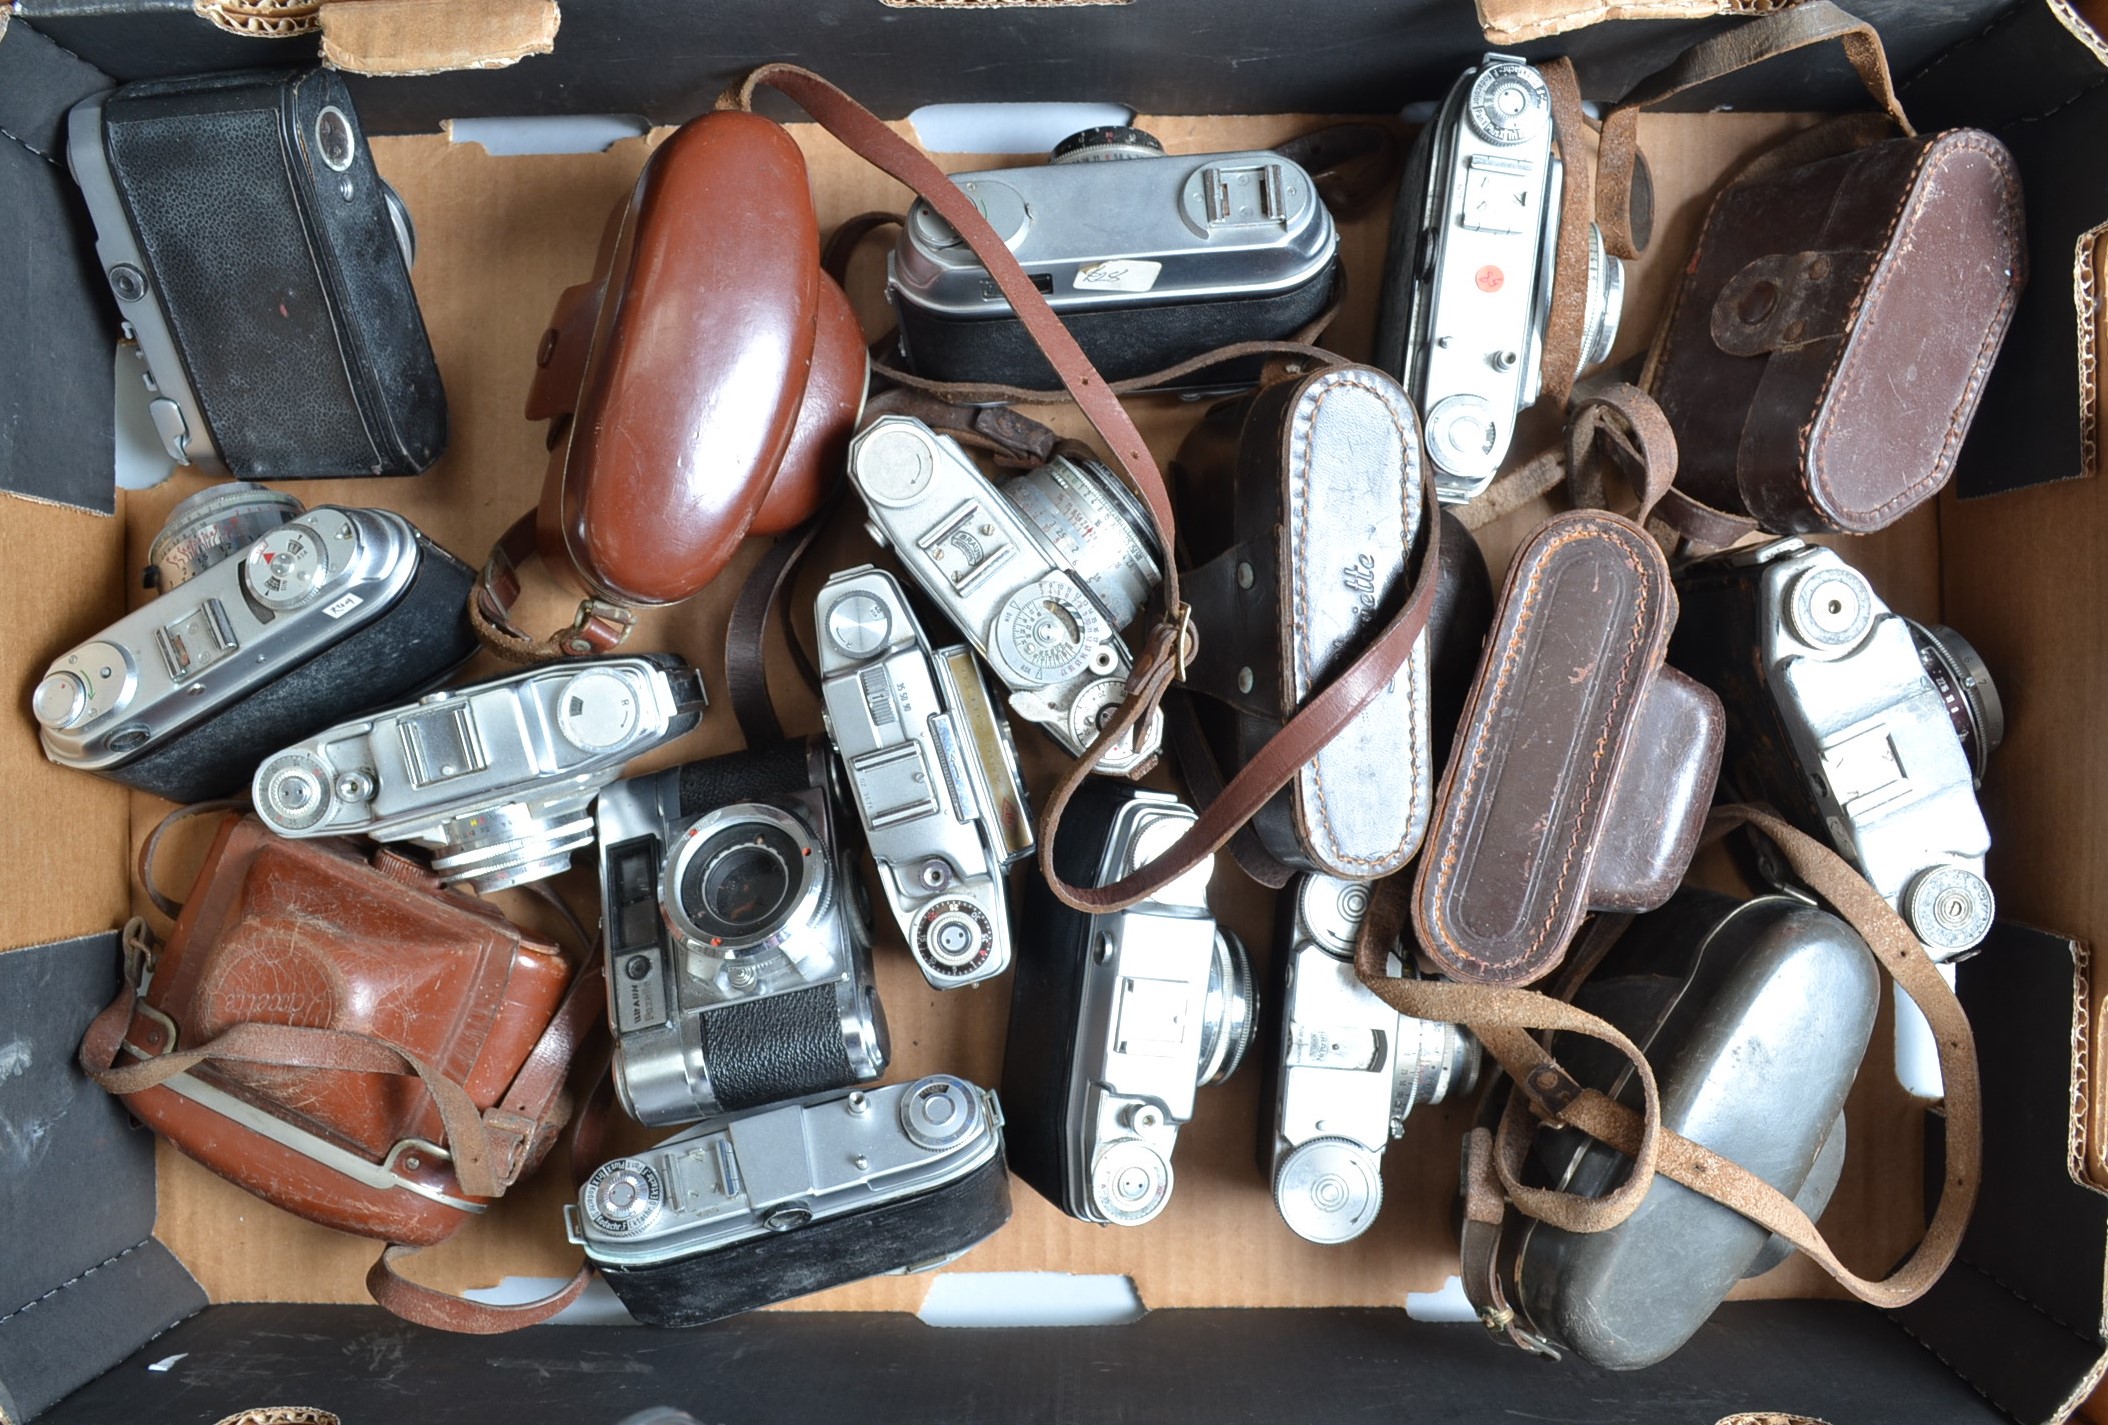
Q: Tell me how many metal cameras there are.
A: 12